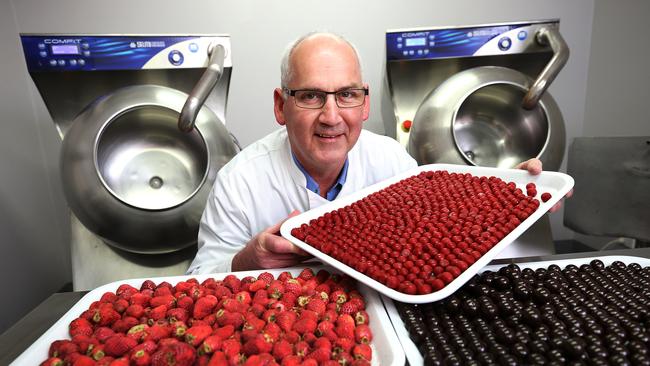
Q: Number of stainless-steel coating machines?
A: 2